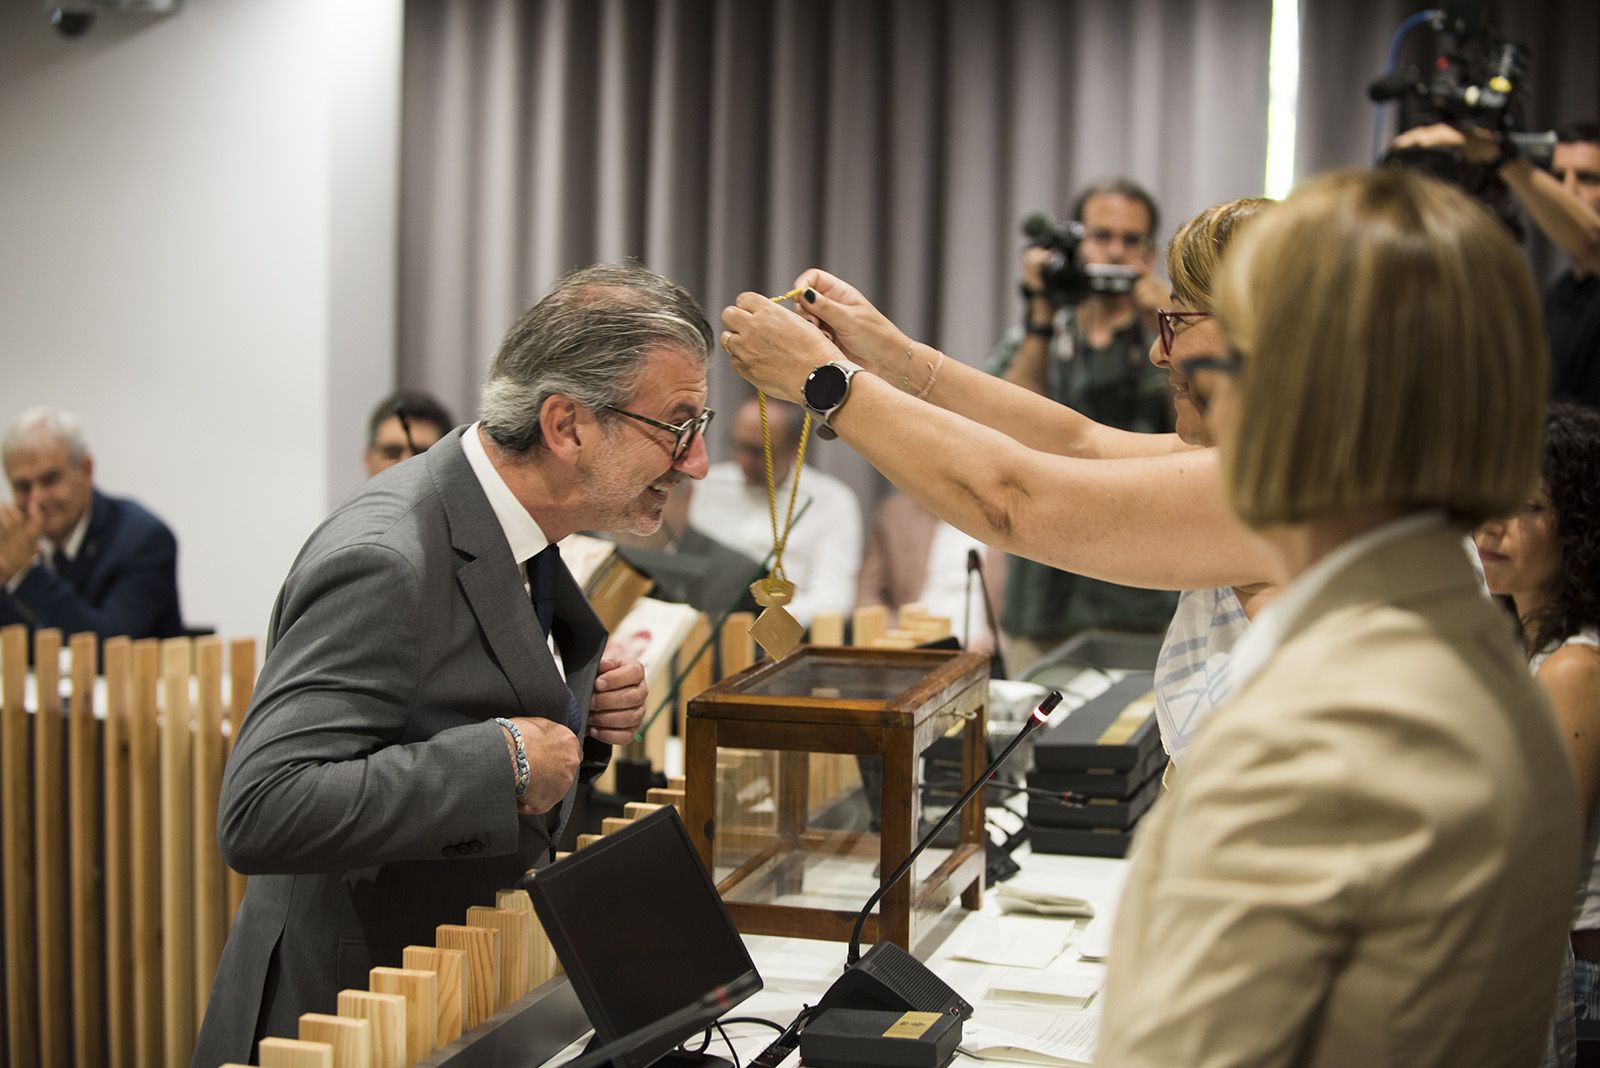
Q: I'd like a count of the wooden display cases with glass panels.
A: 1